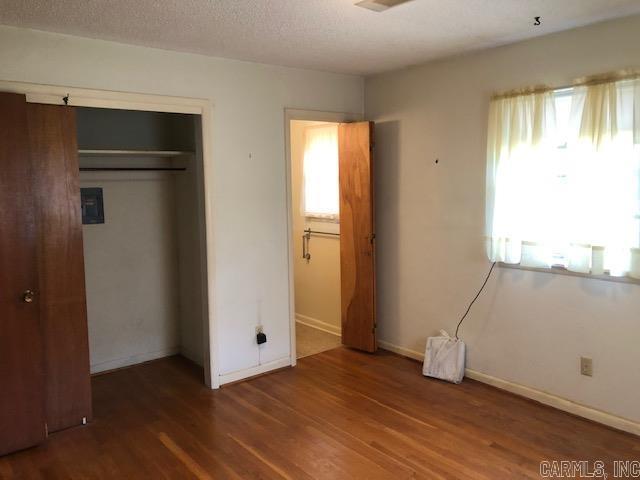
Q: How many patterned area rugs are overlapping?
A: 0